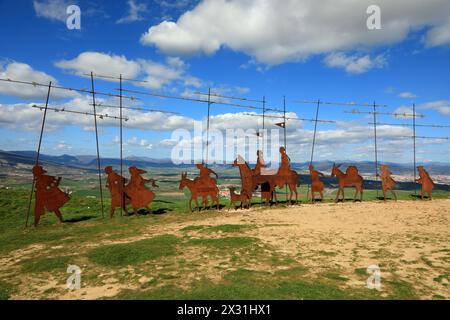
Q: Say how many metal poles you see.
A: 9